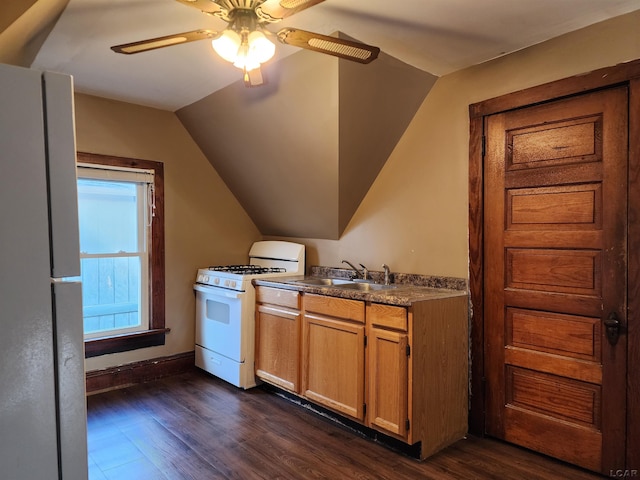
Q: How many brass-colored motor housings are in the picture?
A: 1